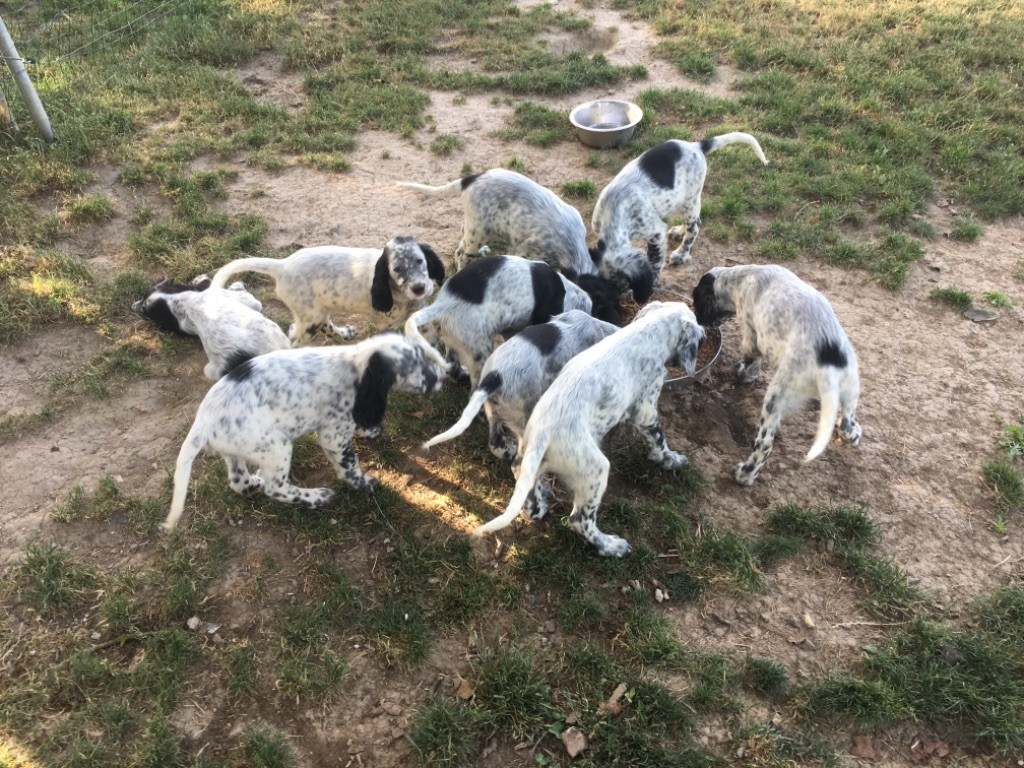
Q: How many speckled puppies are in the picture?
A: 9